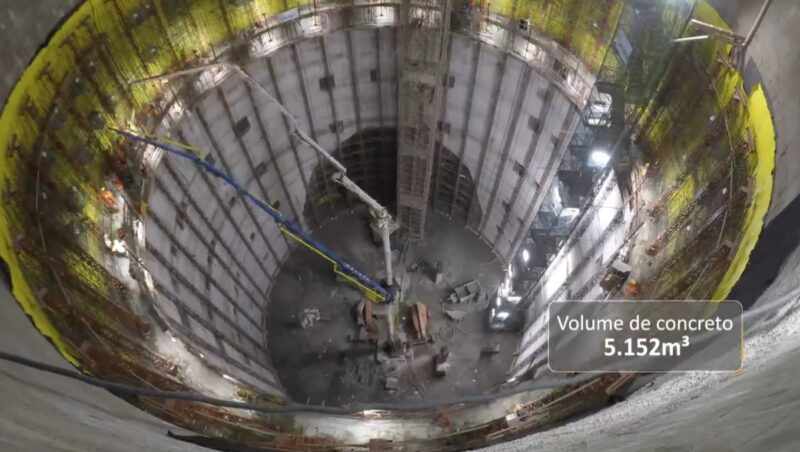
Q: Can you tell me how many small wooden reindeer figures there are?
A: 0